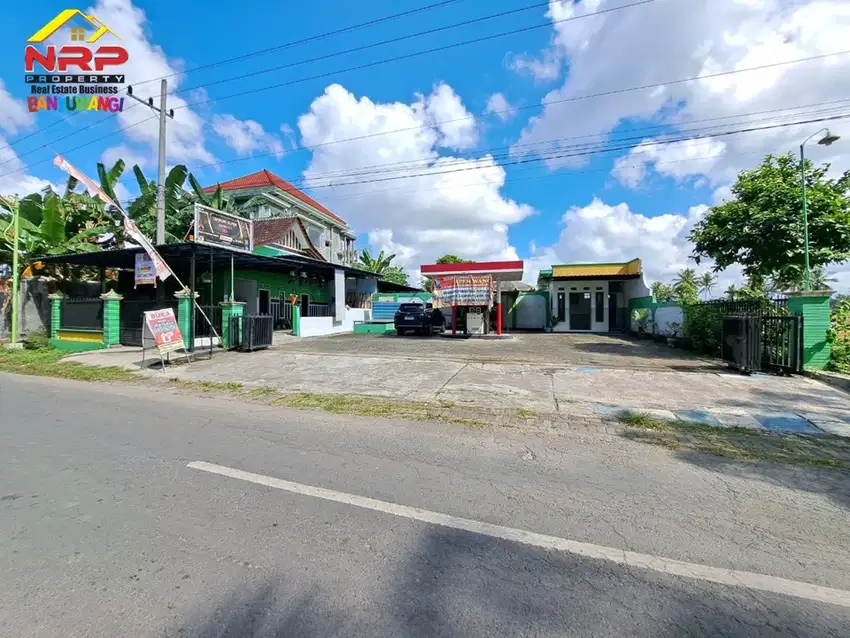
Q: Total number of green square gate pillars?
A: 5